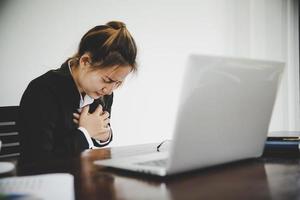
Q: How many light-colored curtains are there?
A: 1